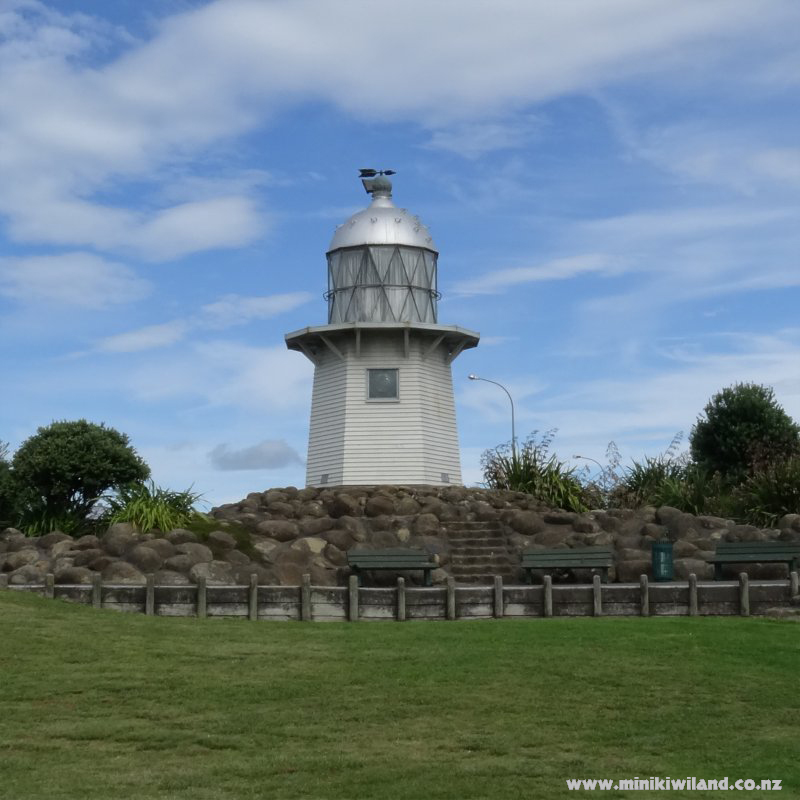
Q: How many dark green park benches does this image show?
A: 3